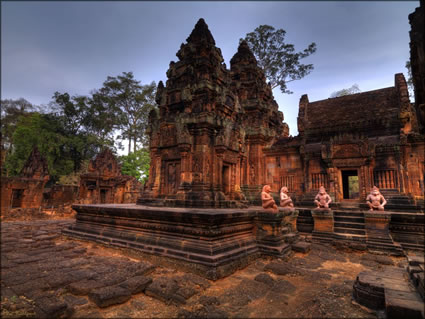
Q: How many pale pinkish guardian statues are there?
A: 4